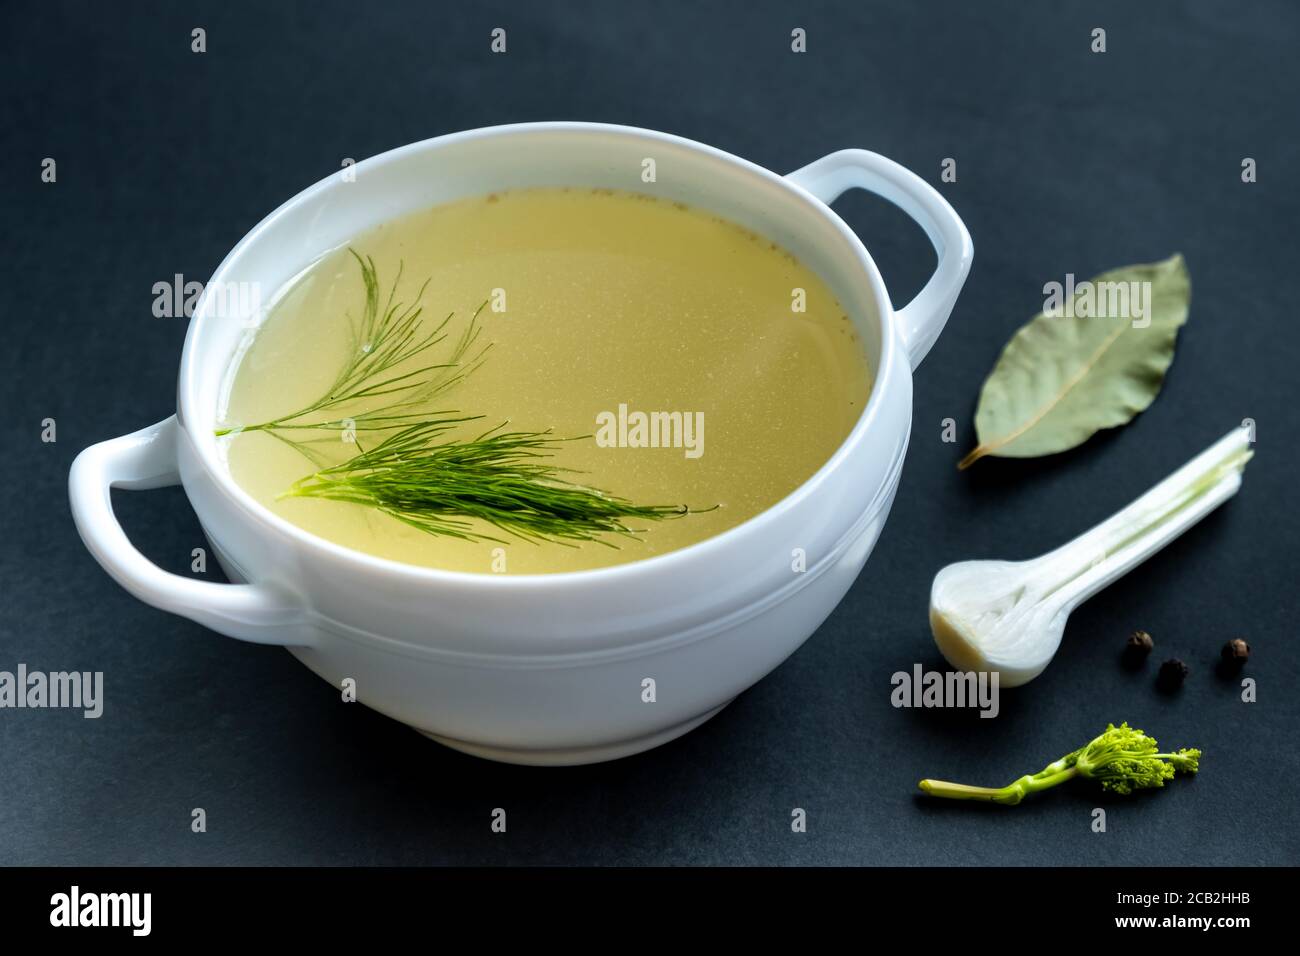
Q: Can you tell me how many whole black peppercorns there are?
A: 3